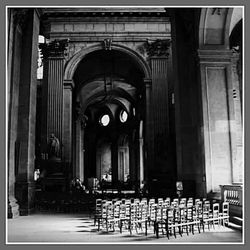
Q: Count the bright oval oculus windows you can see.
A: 2